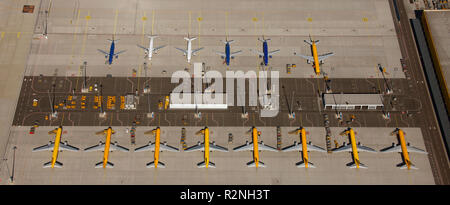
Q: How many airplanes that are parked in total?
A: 14